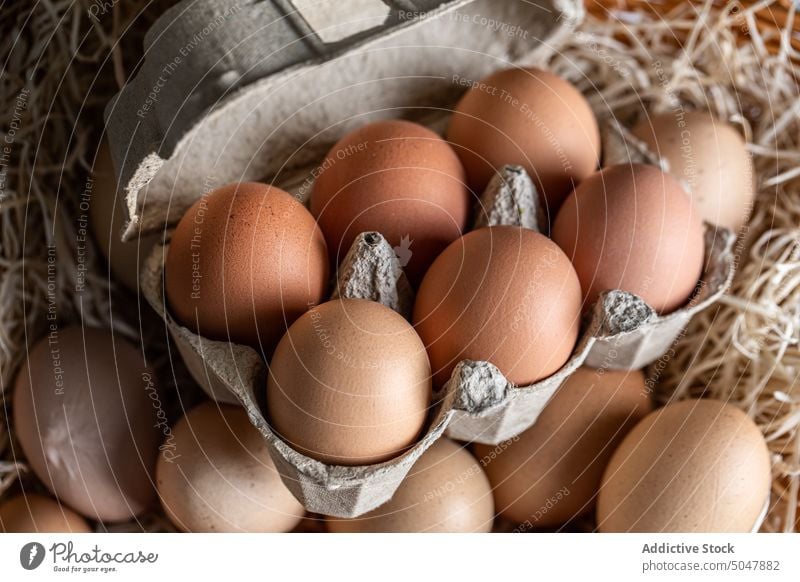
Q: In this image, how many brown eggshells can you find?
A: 14